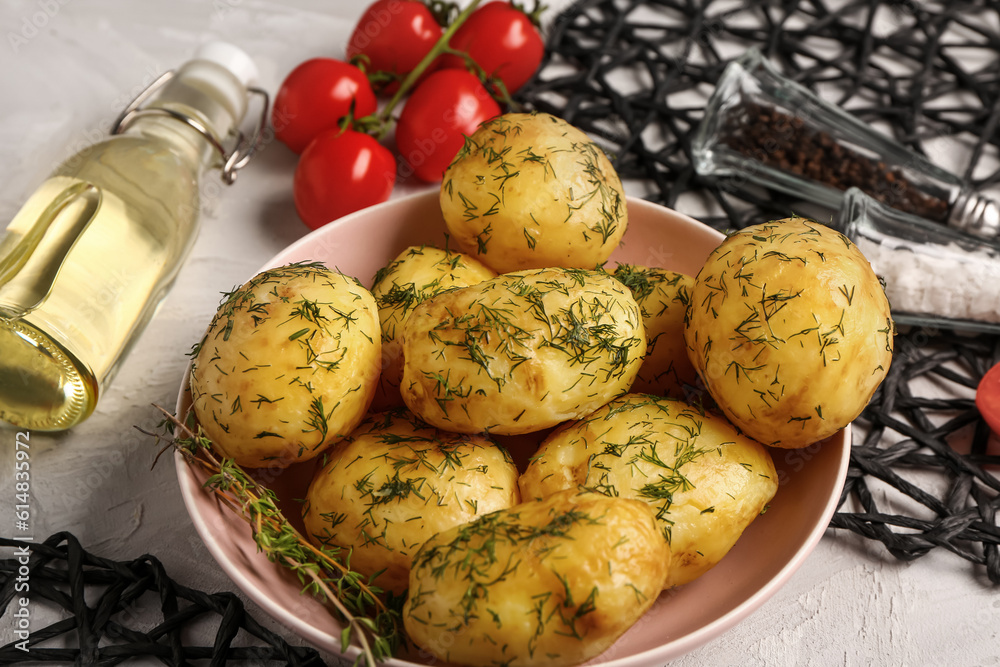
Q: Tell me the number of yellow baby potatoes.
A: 9